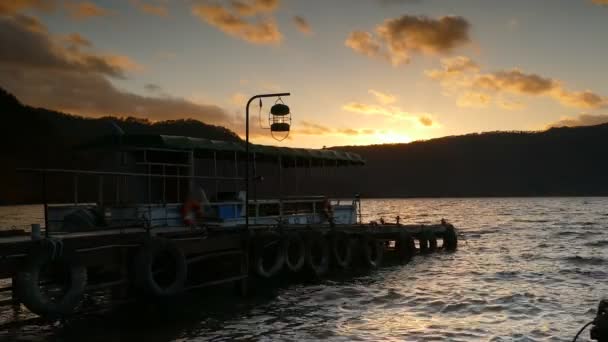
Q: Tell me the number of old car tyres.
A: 7